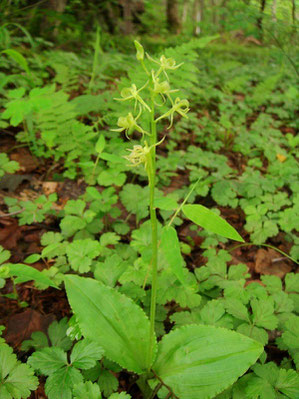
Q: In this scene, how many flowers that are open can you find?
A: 6